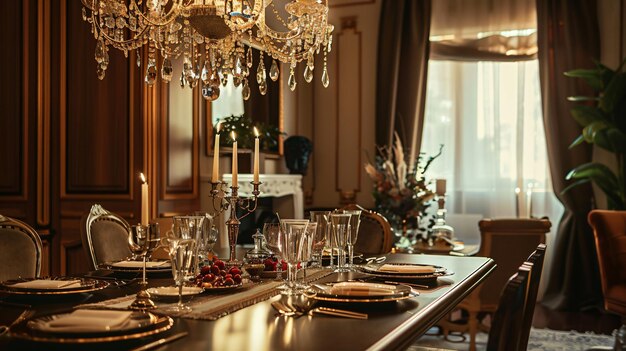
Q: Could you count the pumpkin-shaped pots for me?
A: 0